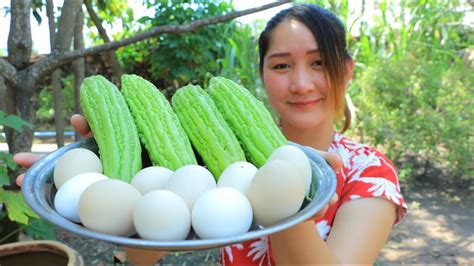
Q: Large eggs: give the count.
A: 10